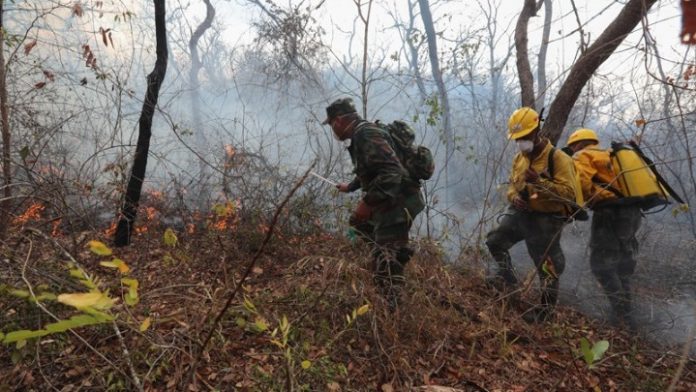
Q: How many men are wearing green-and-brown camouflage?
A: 1